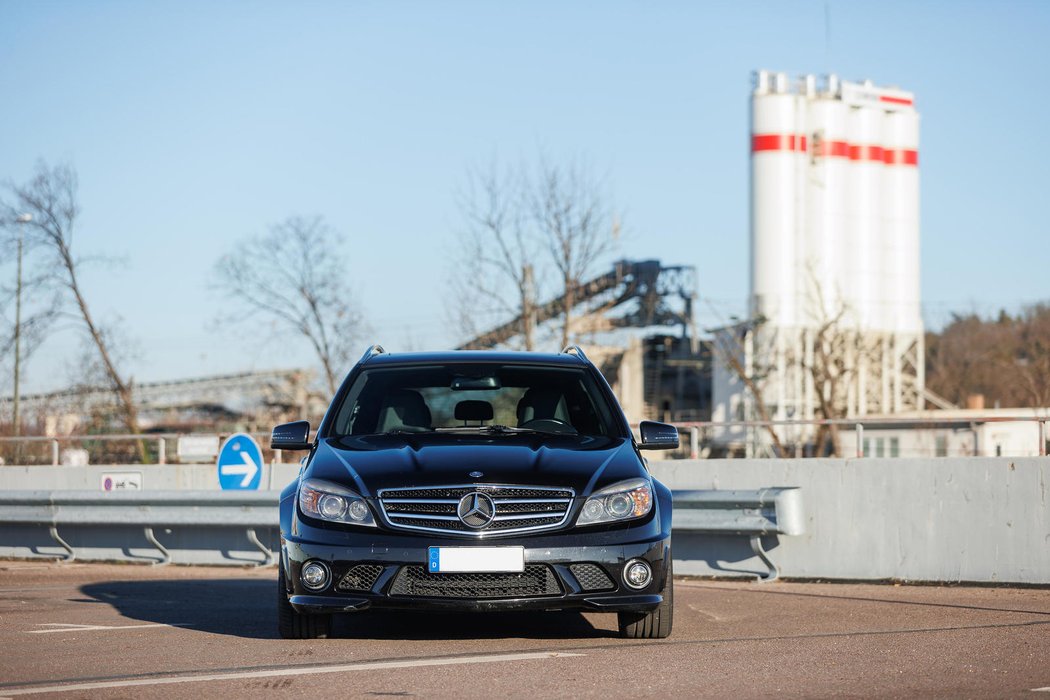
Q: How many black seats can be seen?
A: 3